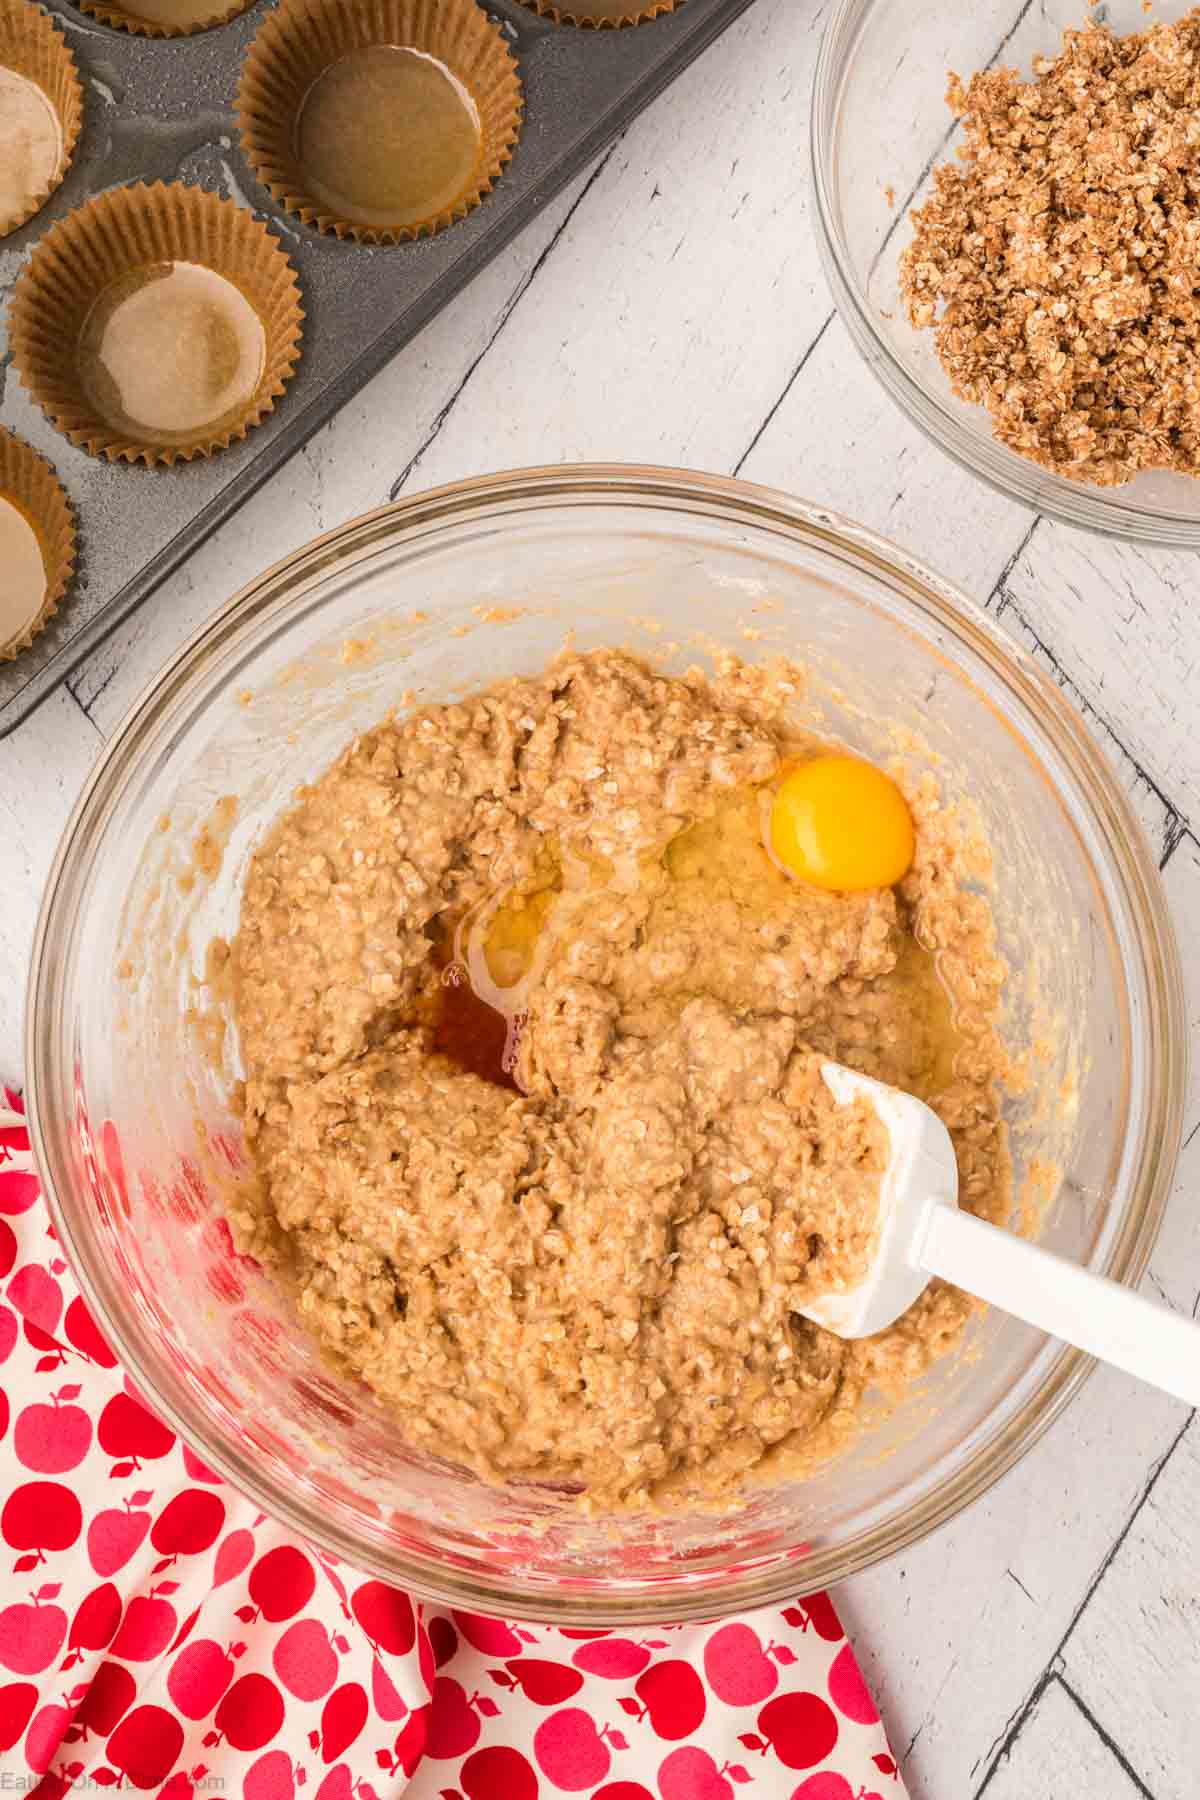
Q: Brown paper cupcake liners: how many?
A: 6